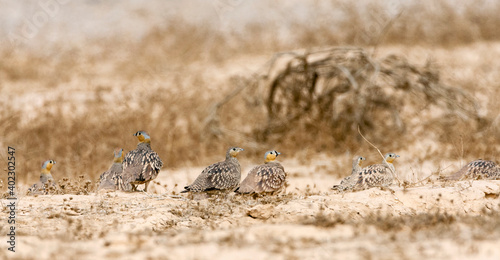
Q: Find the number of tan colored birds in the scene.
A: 8